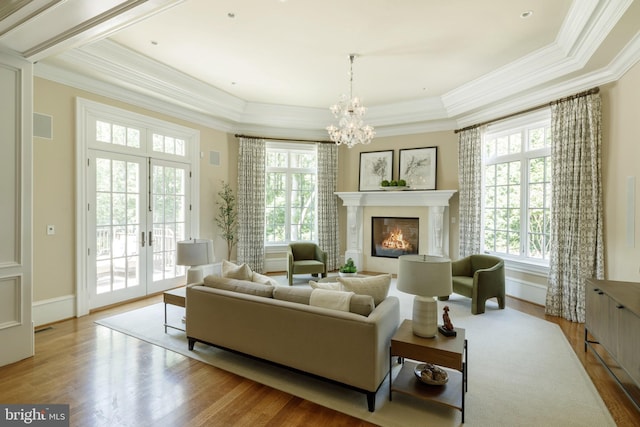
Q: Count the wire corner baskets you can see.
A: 0